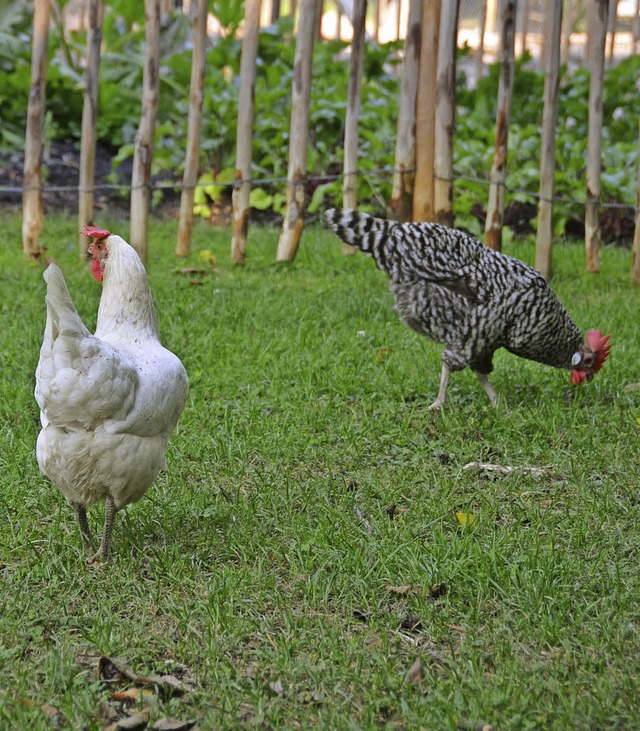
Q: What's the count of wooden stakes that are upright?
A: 14